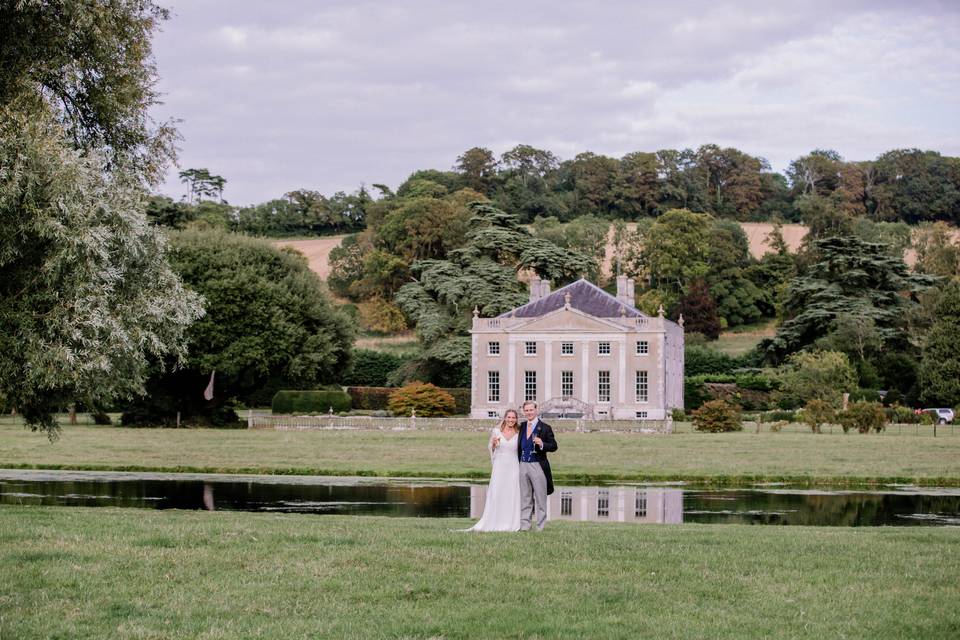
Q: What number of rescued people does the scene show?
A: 0